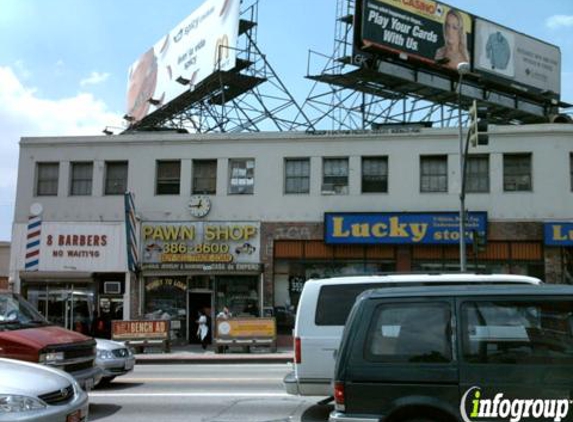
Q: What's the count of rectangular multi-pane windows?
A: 12